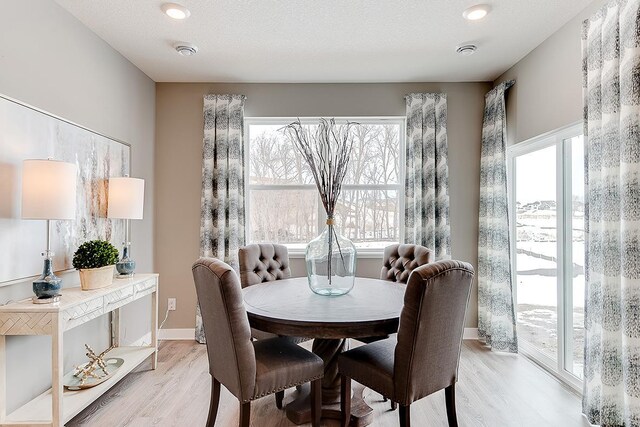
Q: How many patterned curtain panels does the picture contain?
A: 4